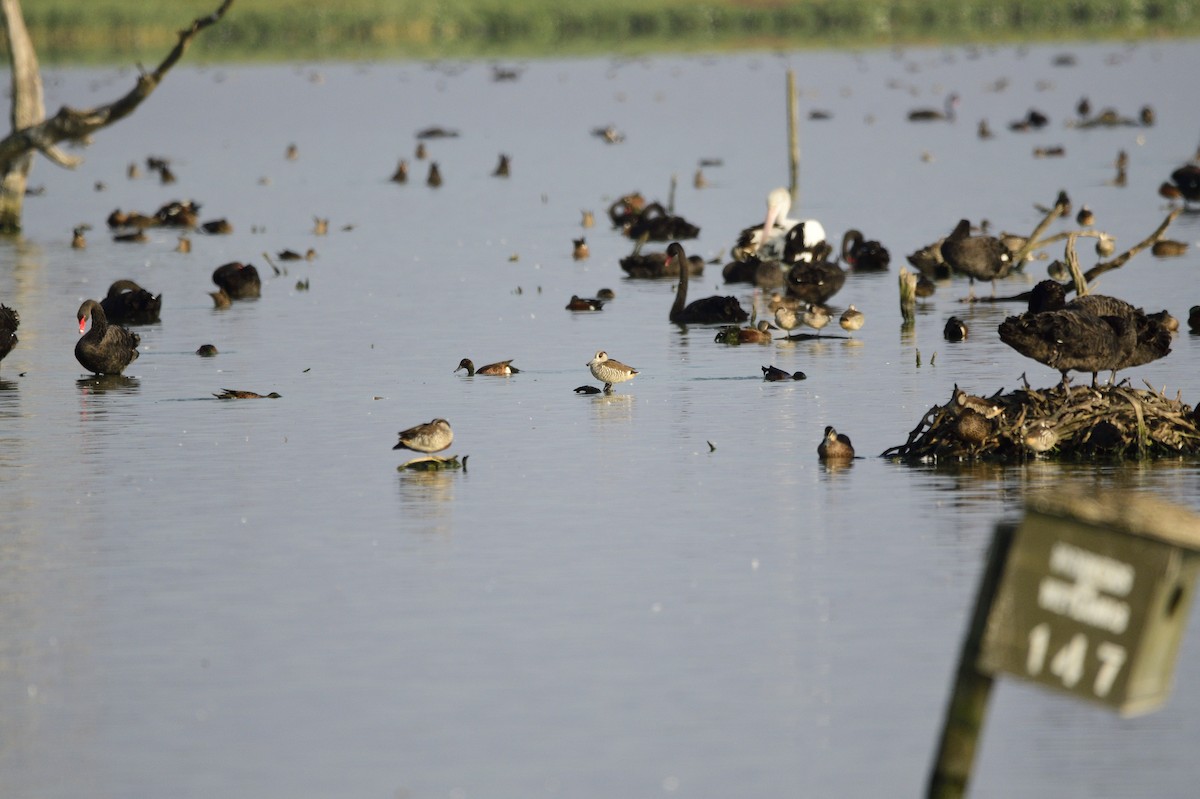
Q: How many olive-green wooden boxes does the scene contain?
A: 1